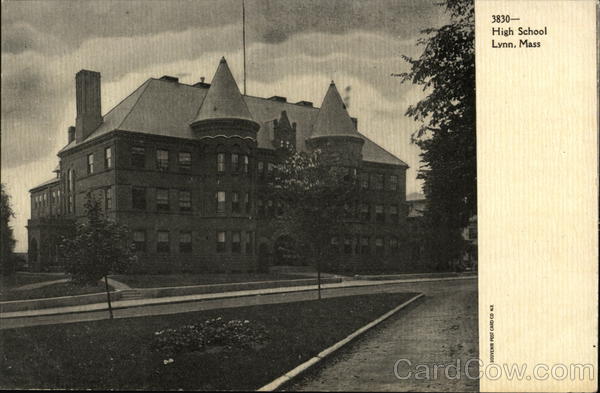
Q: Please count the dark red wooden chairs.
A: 0